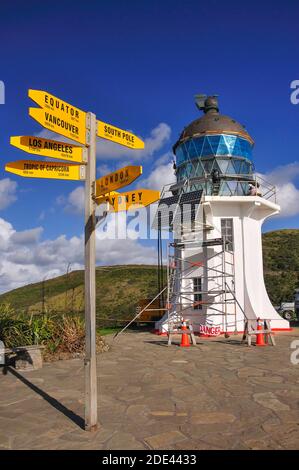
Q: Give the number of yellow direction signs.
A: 7